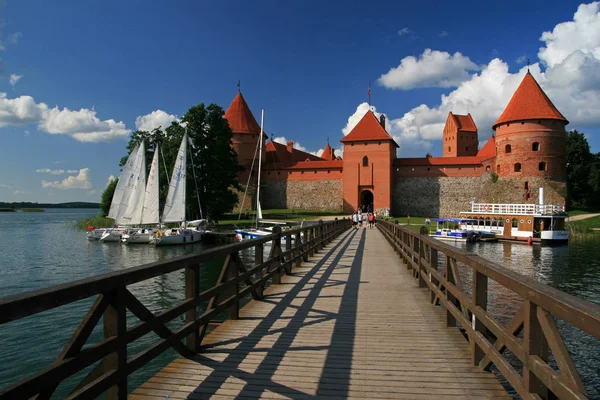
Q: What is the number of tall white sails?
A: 4